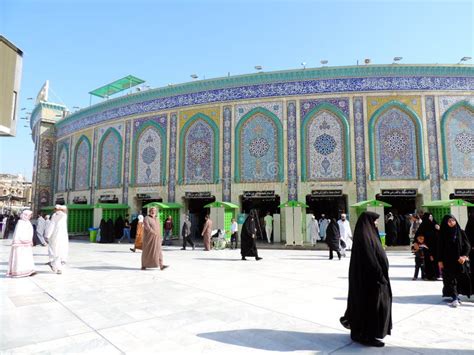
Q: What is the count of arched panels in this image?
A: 9